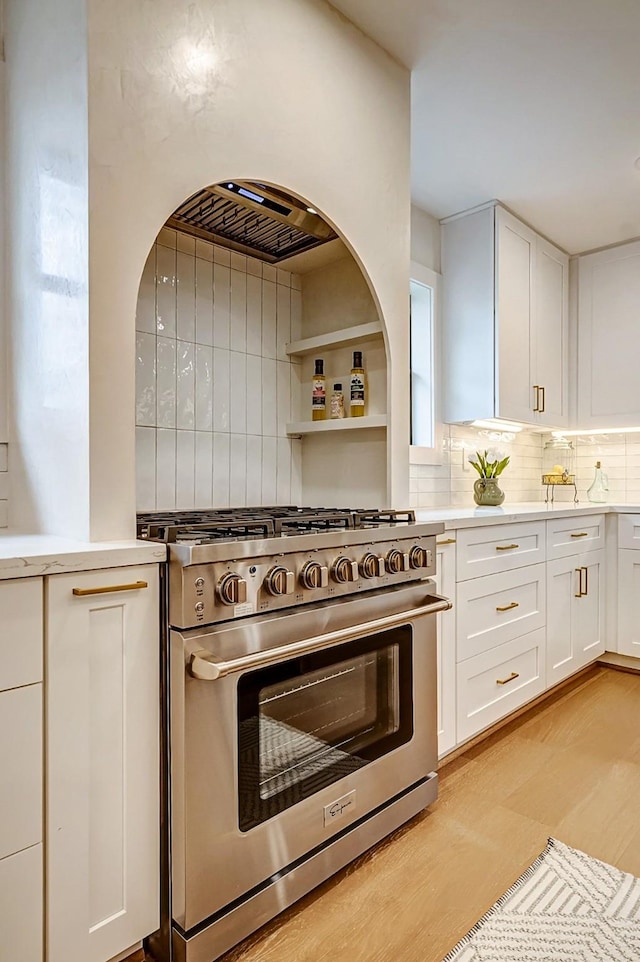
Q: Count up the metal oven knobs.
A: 7